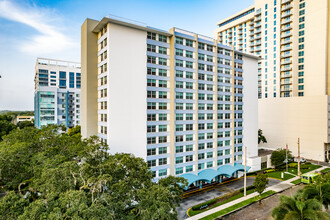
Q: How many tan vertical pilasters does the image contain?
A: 4